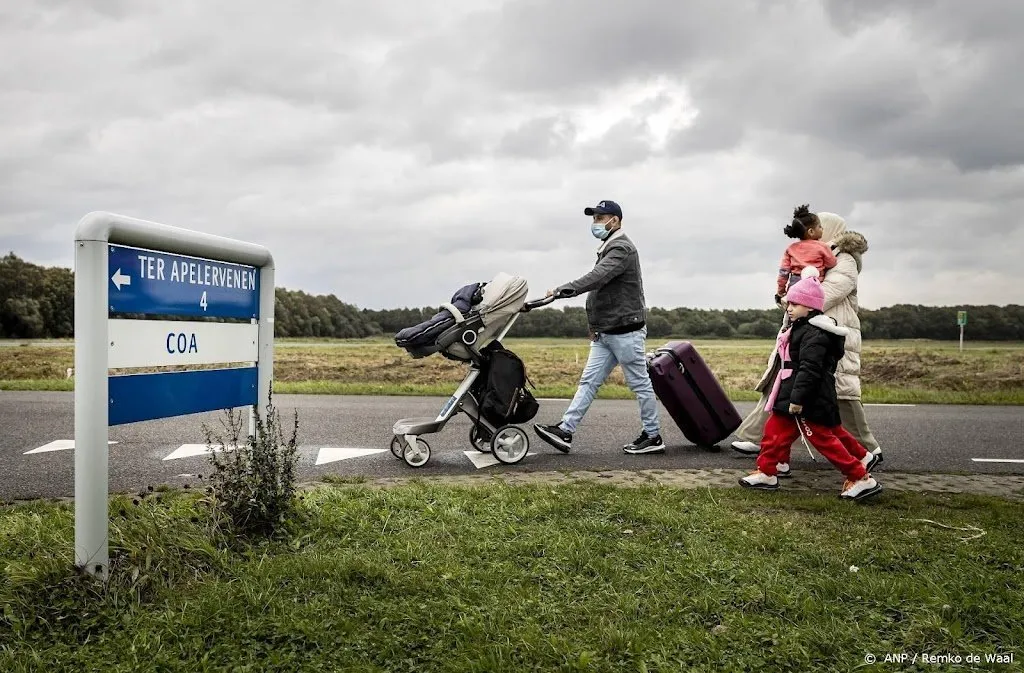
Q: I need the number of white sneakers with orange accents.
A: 2